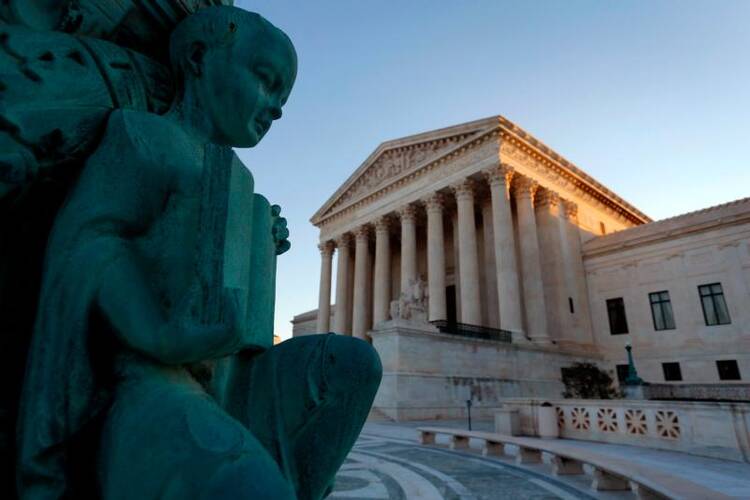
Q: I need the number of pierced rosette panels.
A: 5